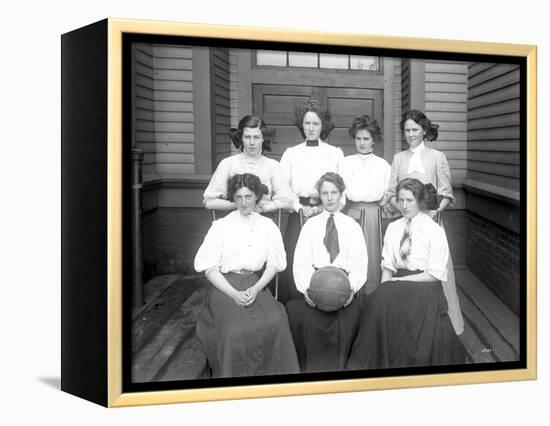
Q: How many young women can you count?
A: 7